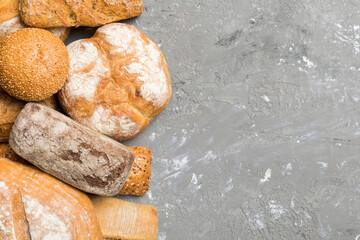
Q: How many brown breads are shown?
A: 1